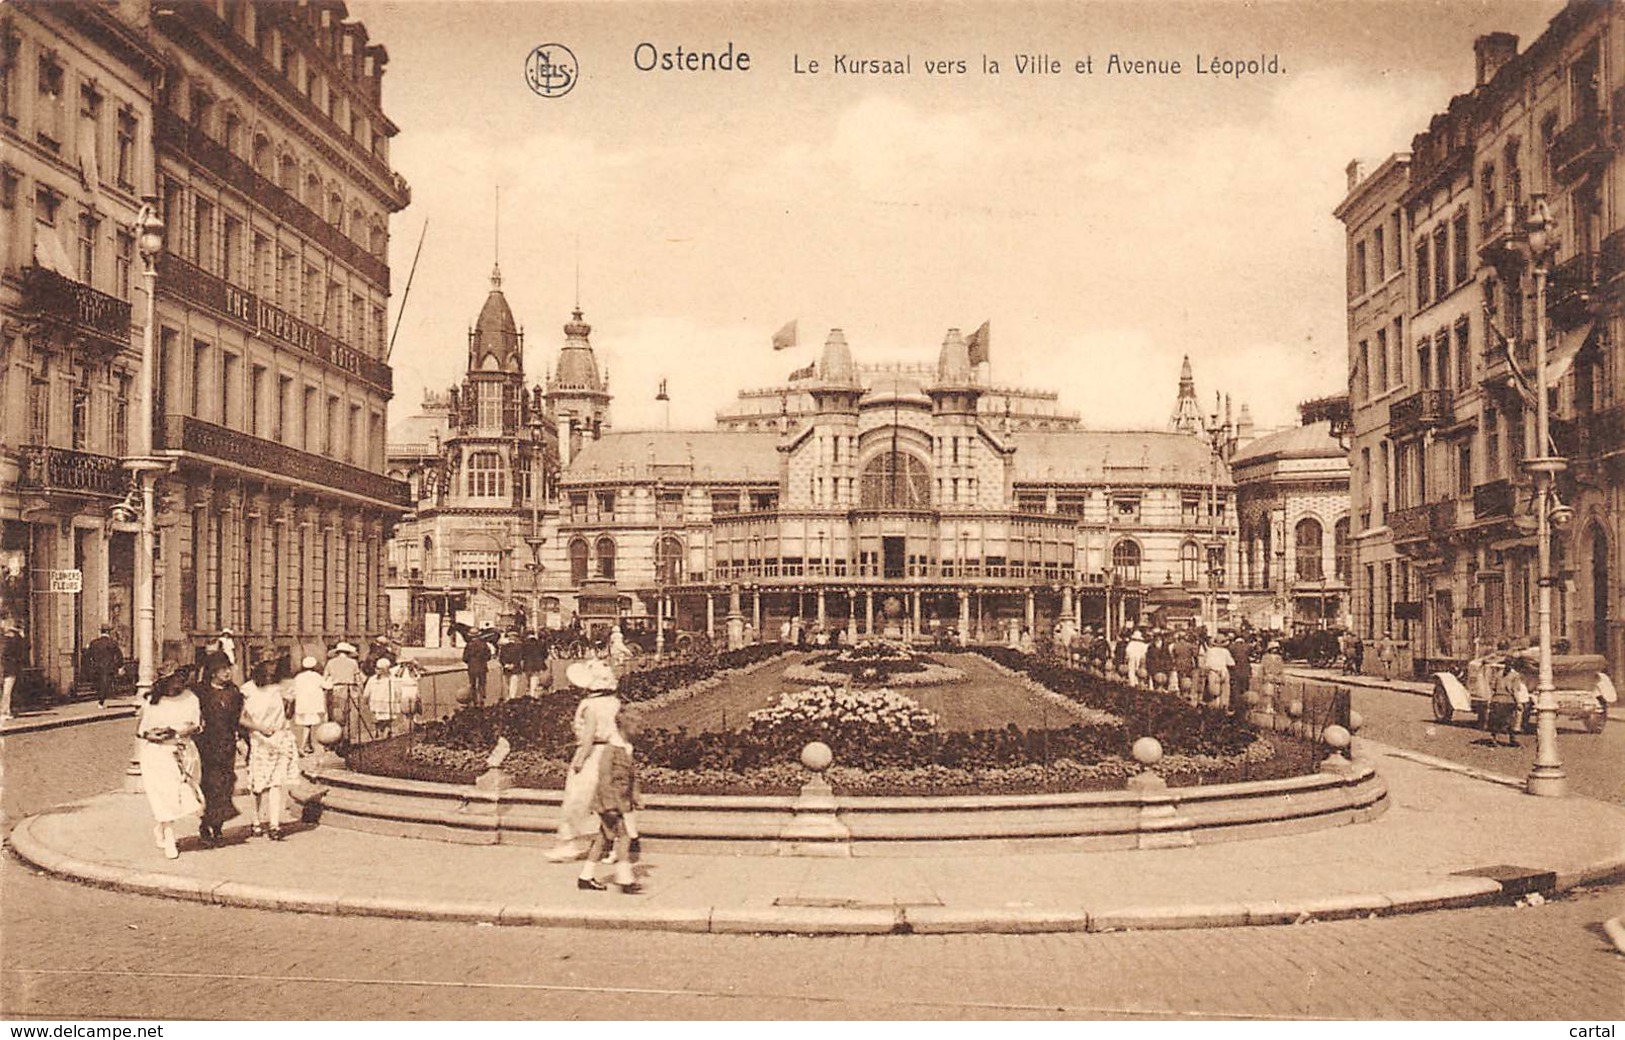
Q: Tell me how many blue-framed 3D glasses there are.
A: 0